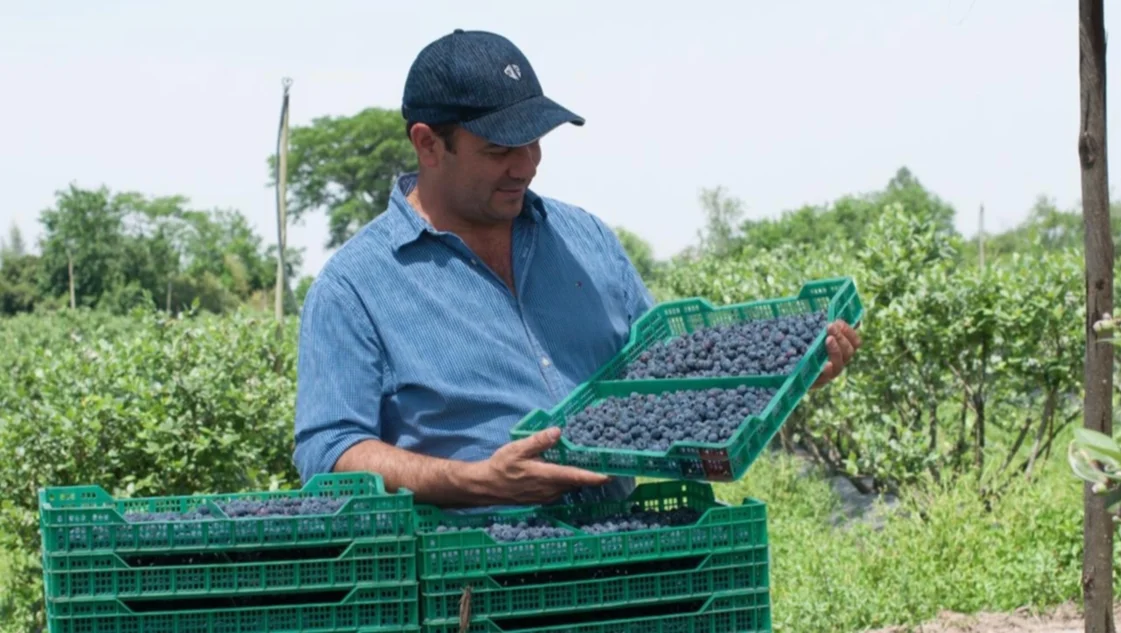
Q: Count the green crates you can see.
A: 7